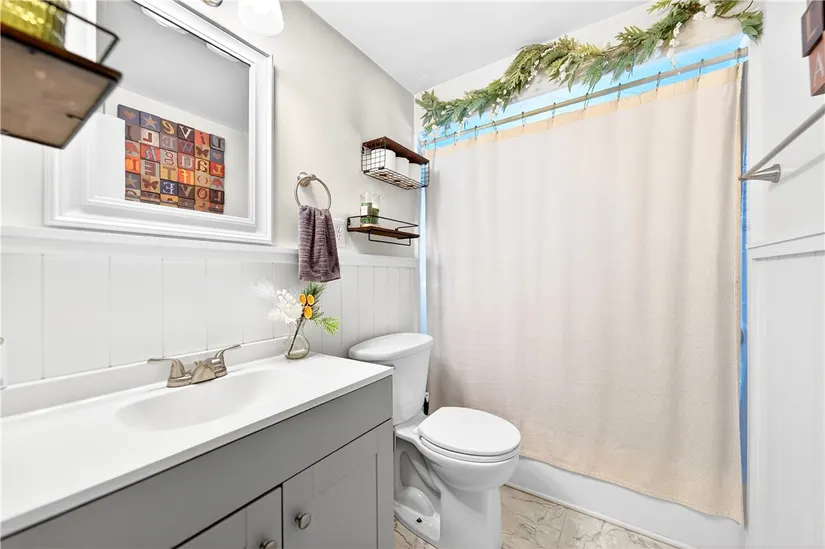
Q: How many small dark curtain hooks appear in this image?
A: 12